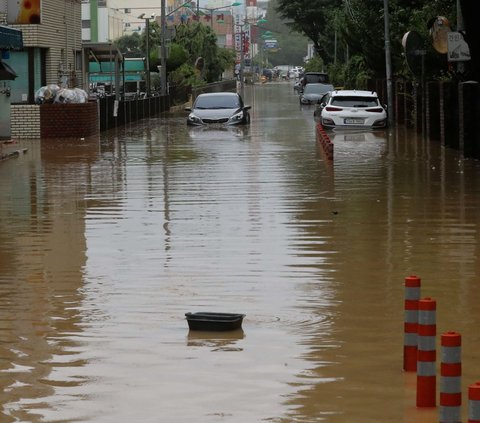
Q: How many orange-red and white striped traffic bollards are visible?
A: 4